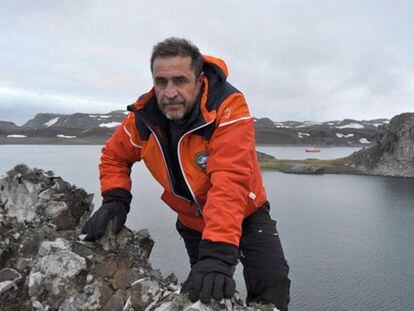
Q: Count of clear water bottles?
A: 0